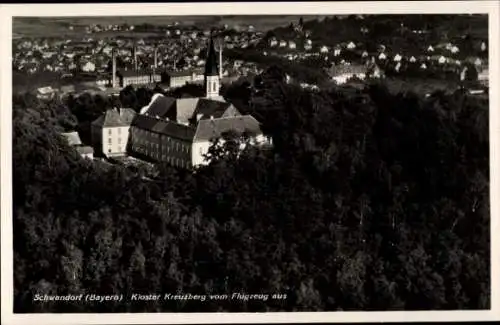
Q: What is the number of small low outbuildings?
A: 2